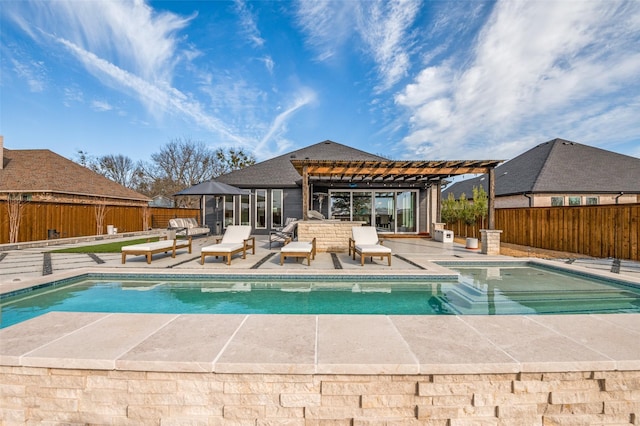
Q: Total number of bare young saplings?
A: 3